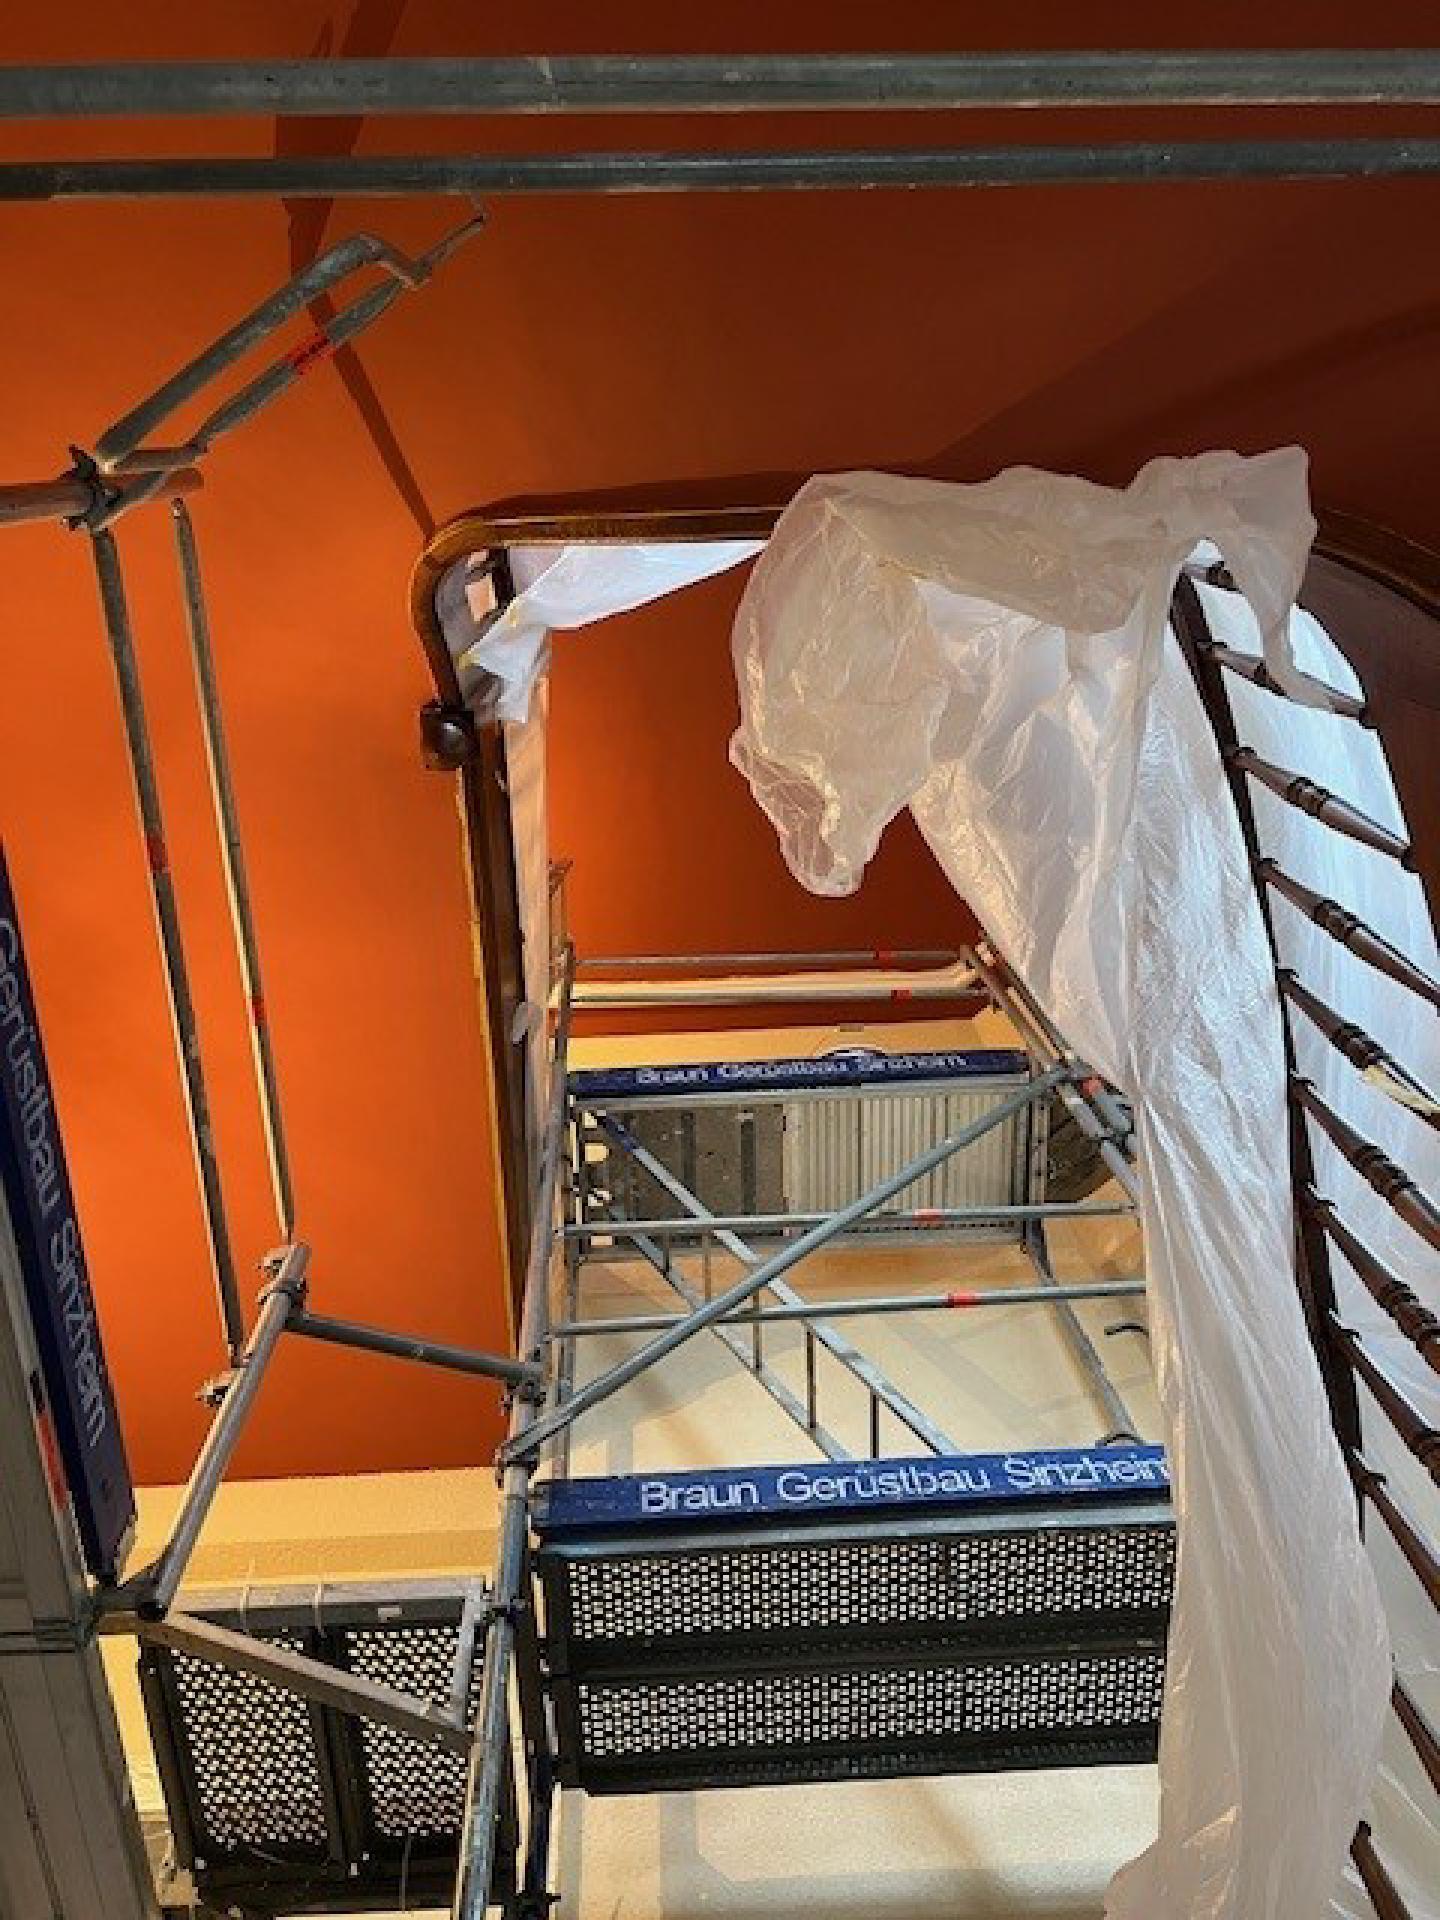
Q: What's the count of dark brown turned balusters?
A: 11